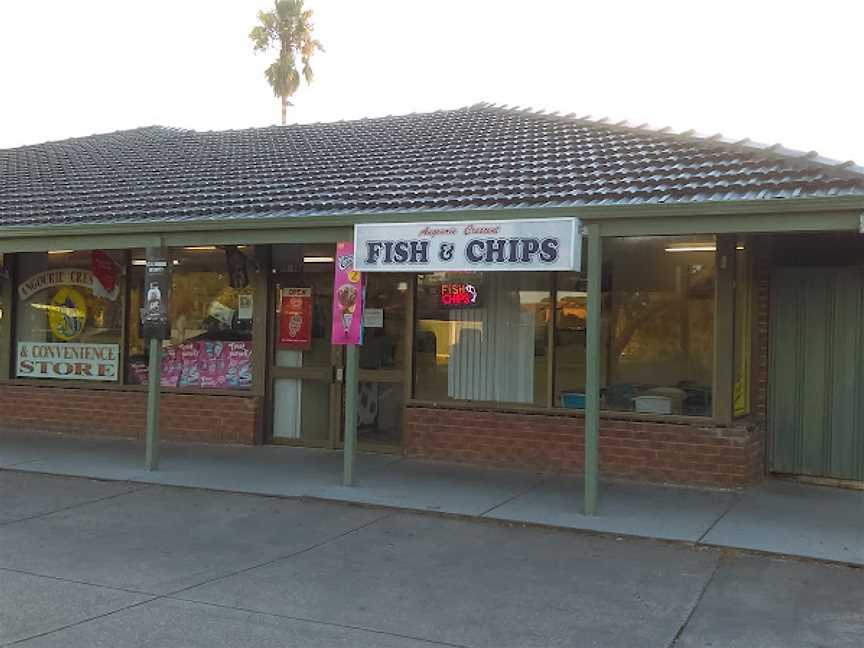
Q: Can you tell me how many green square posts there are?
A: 3